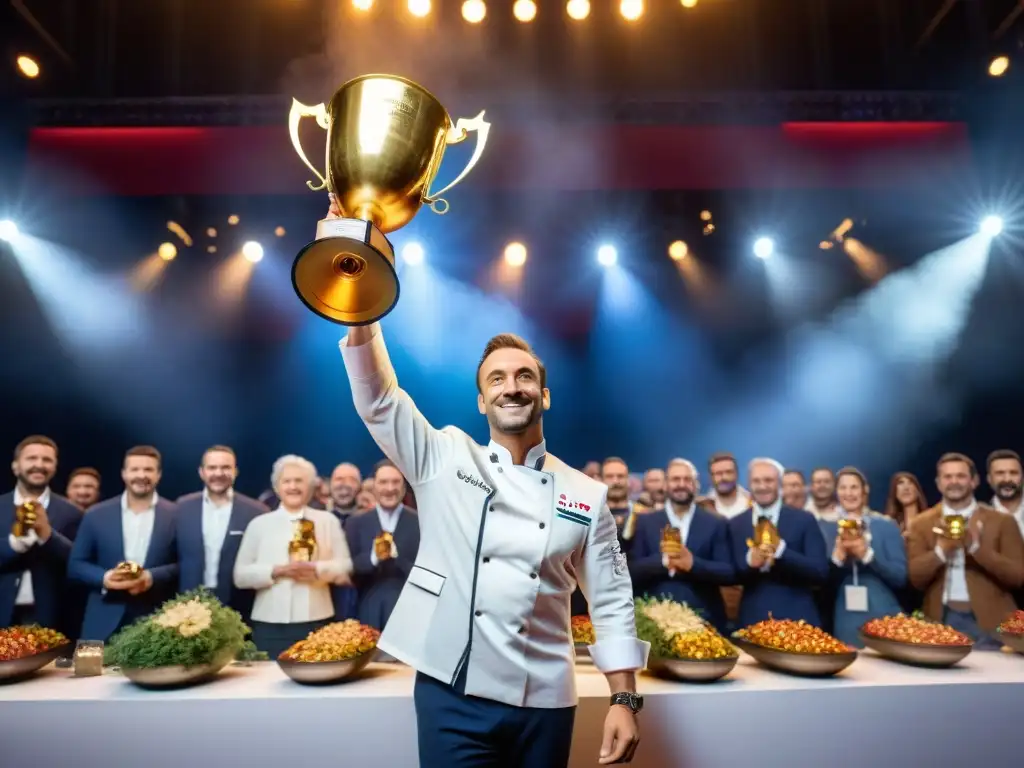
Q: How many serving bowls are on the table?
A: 8